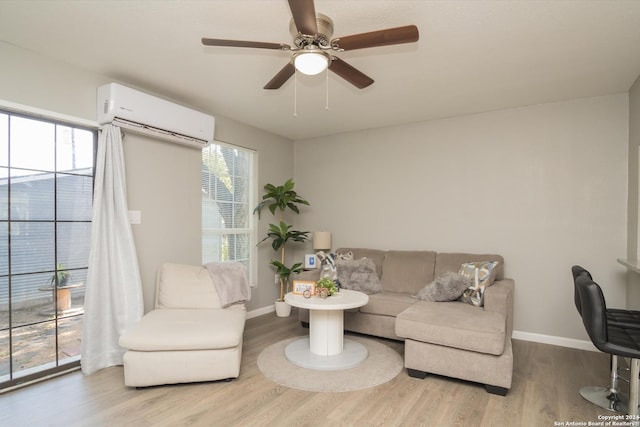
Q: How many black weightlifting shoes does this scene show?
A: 0